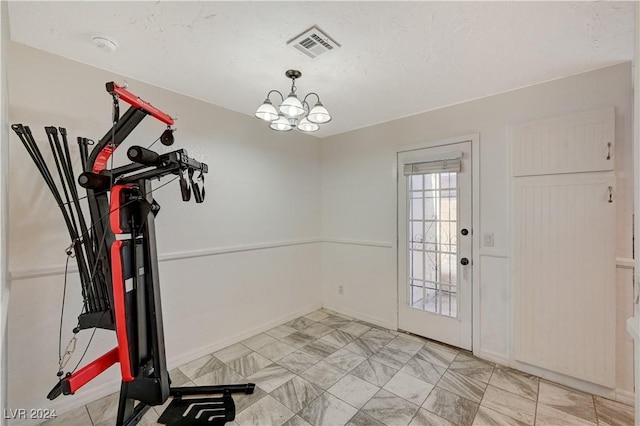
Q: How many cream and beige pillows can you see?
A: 0